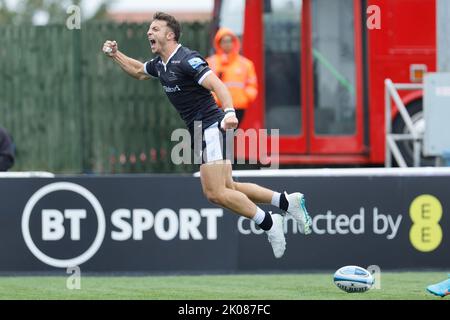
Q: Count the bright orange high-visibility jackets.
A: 1